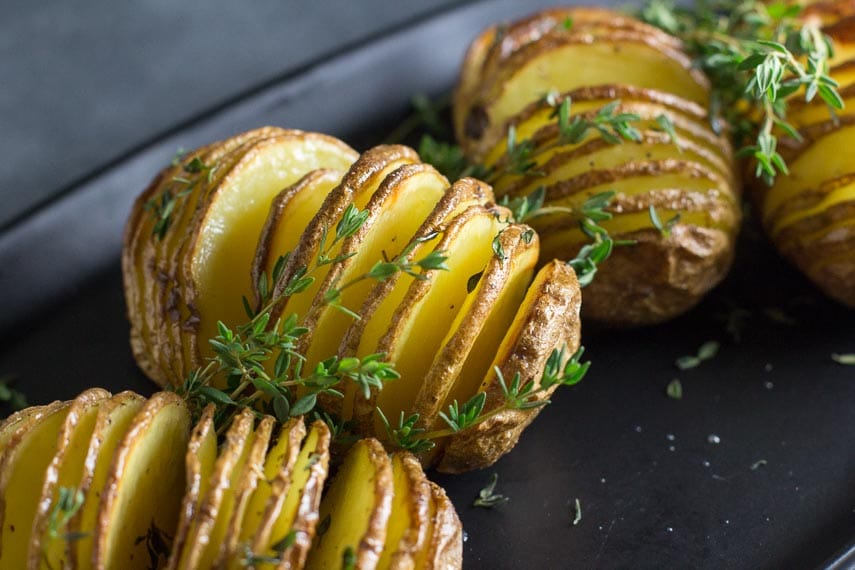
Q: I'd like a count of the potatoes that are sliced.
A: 4